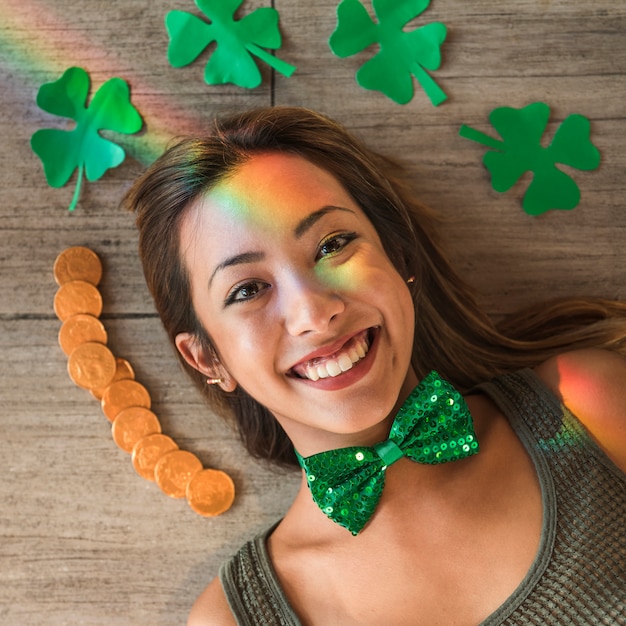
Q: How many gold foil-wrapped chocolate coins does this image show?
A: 10